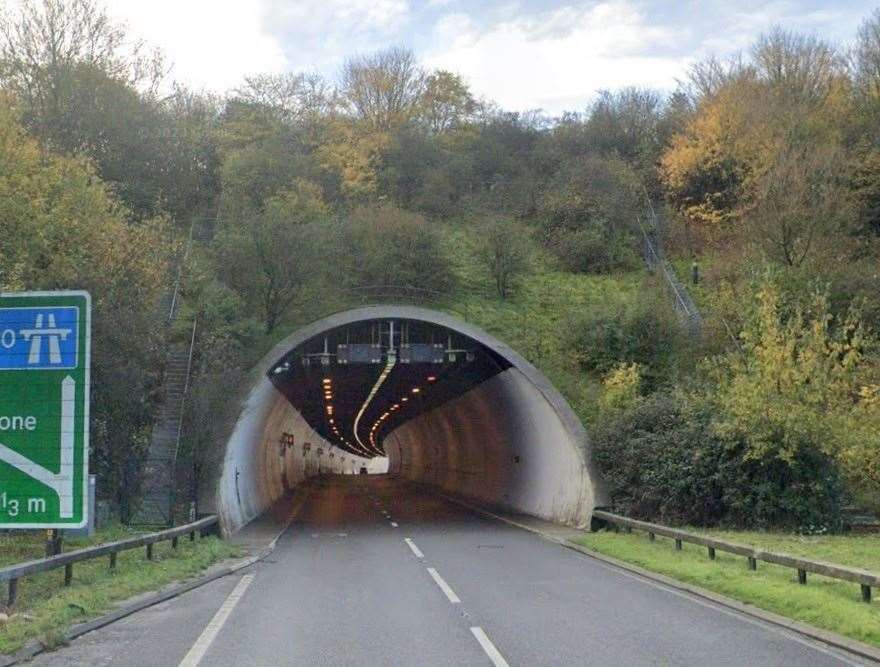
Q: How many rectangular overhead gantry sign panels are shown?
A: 2